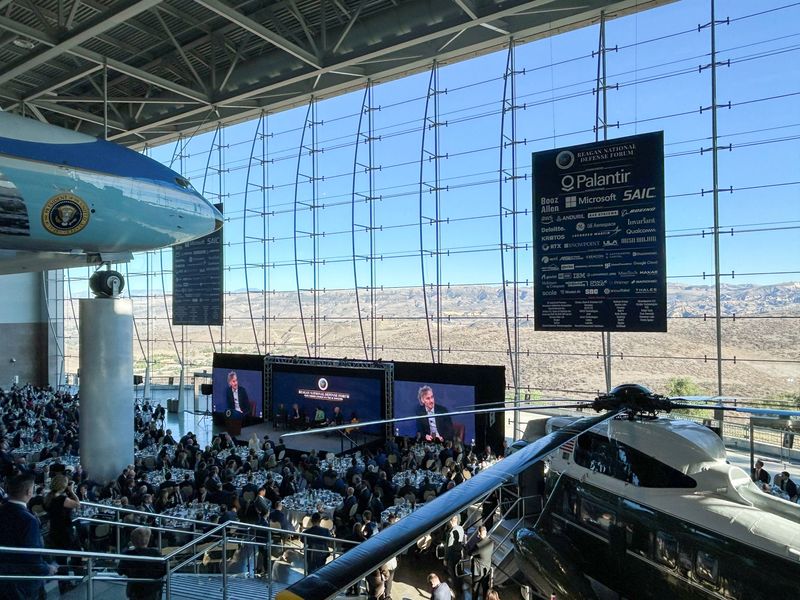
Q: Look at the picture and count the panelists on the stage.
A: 5